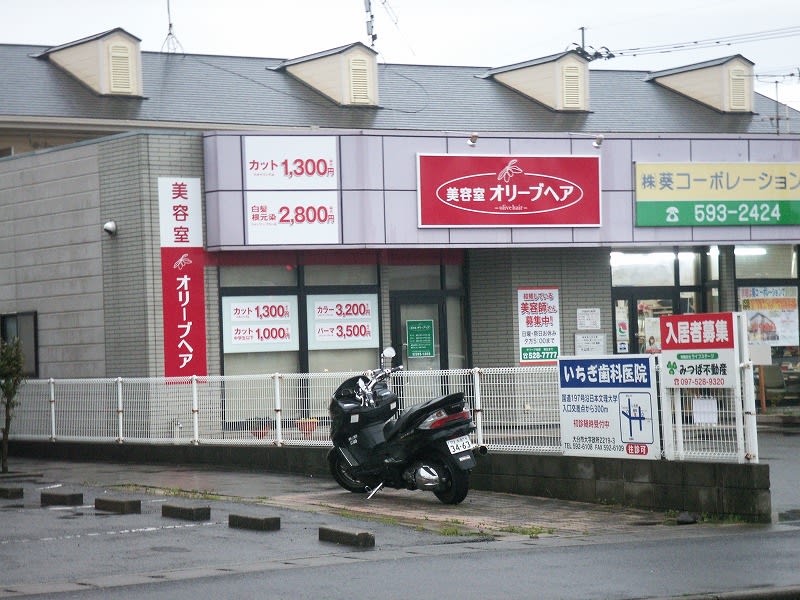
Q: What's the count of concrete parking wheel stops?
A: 6